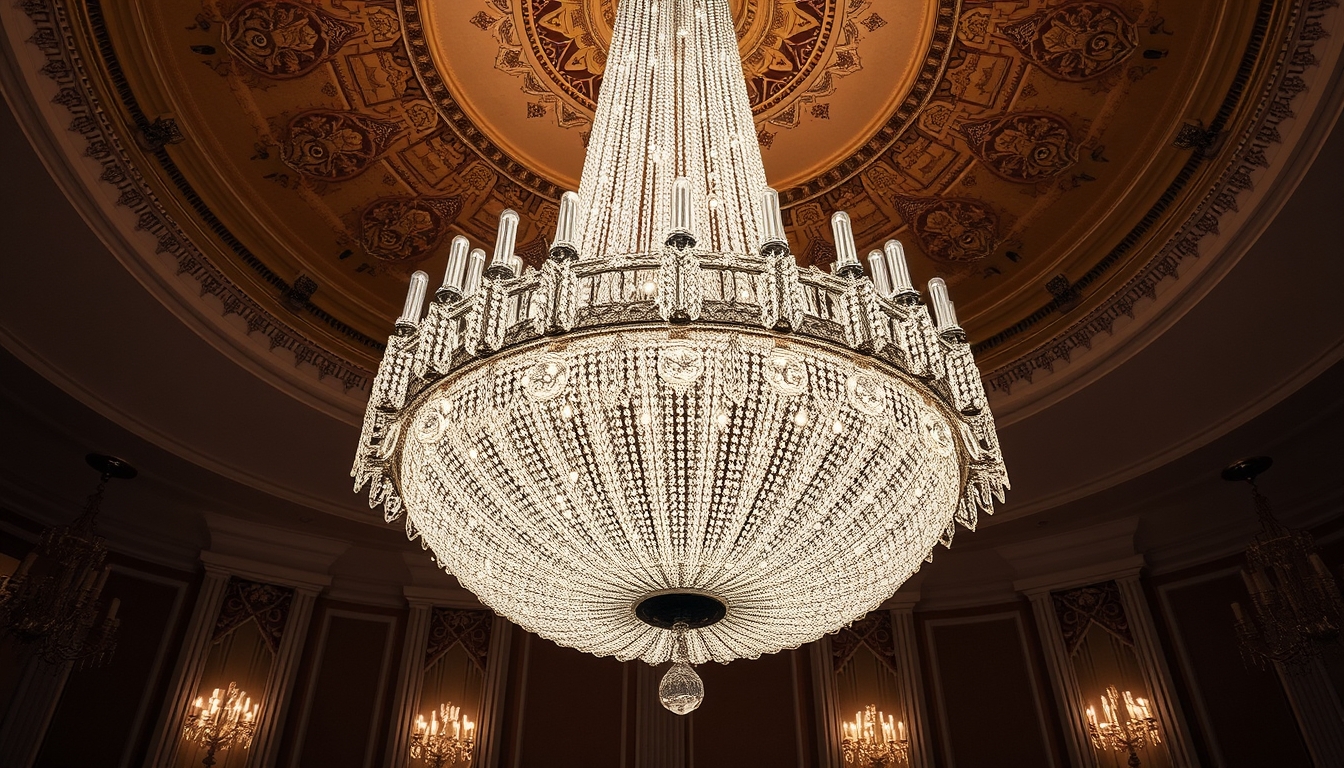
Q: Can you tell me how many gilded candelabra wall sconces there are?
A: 4